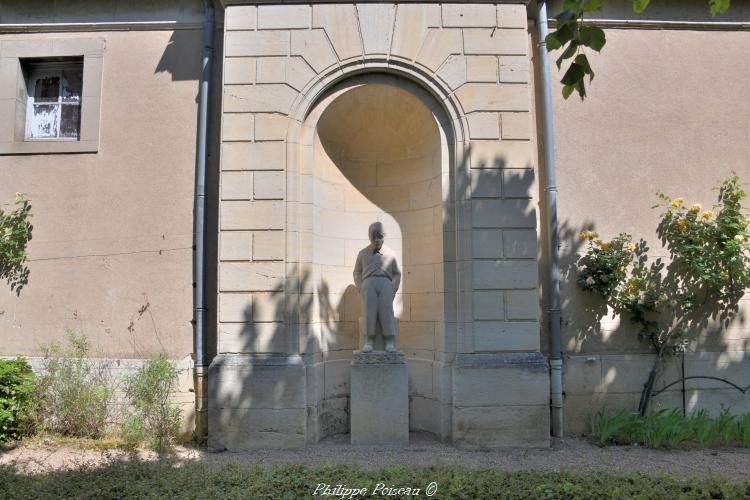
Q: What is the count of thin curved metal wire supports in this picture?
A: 1